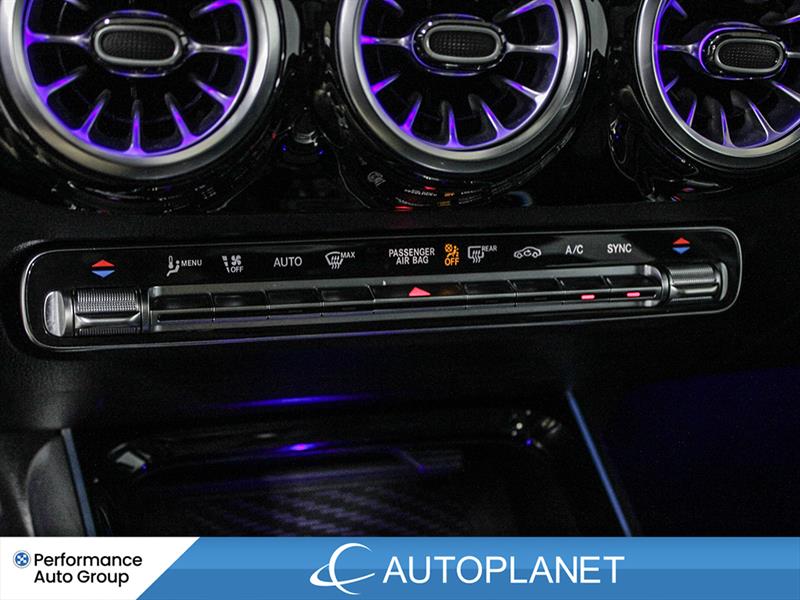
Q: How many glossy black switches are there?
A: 9